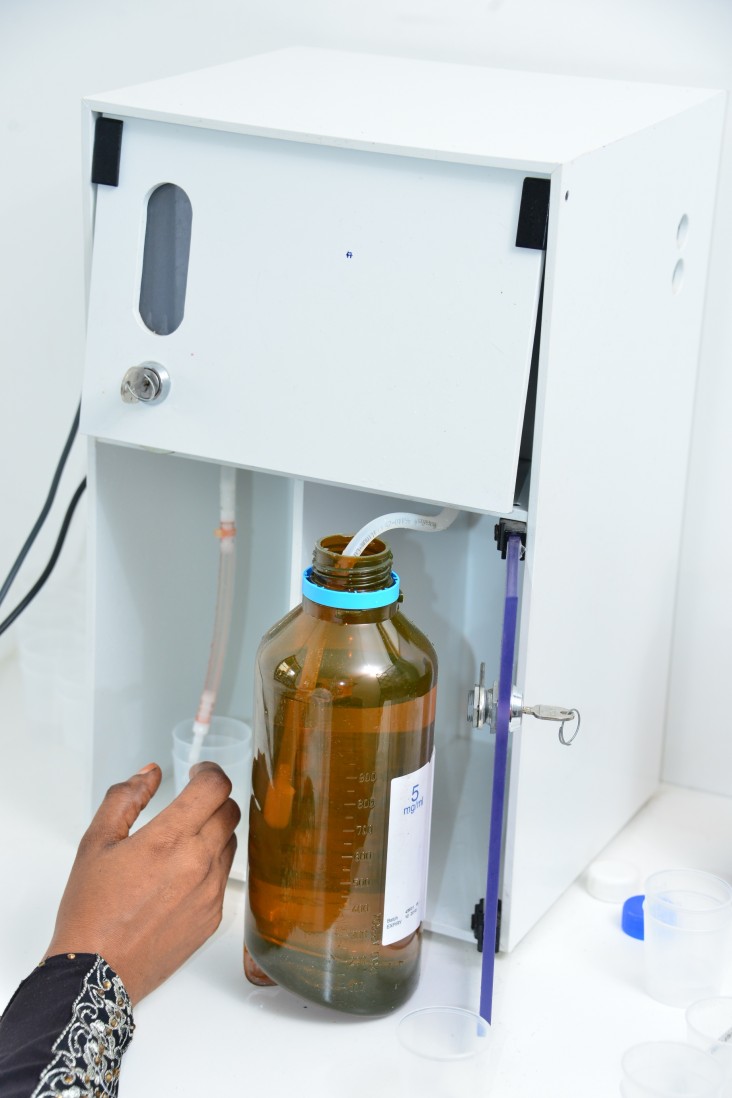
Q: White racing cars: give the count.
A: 0